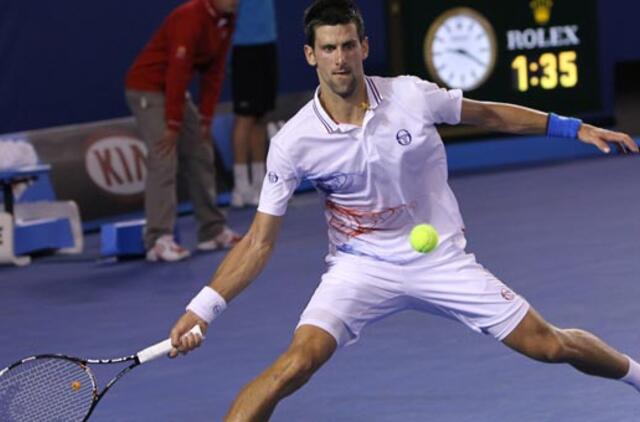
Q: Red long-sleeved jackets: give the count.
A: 1